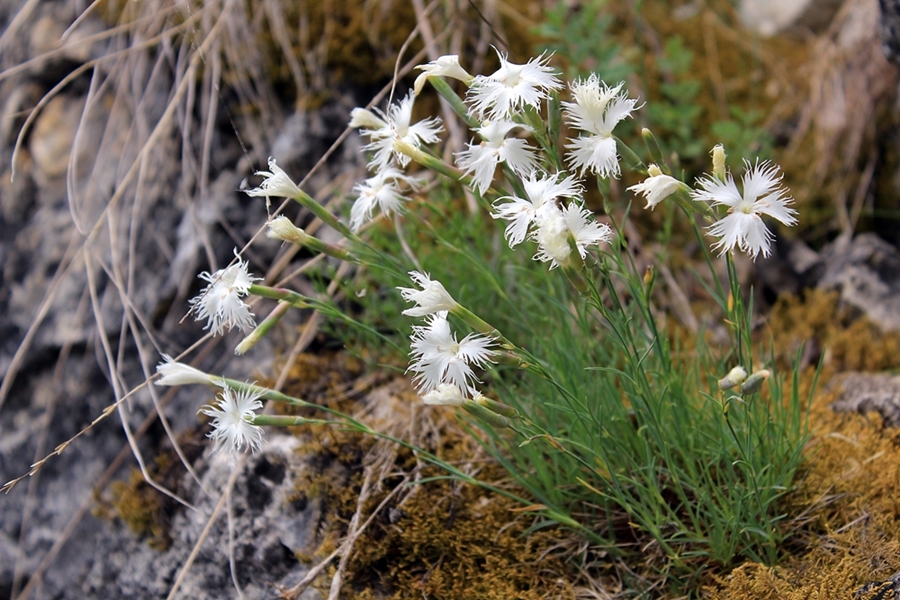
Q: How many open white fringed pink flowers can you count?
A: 11